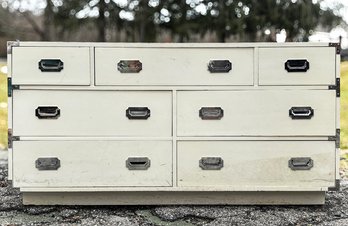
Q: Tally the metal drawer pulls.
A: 12